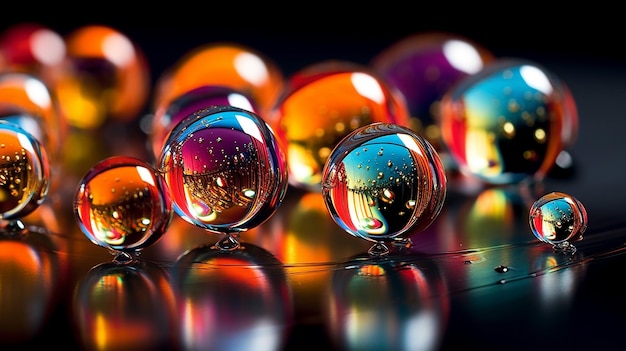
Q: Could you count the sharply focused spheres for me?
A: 5